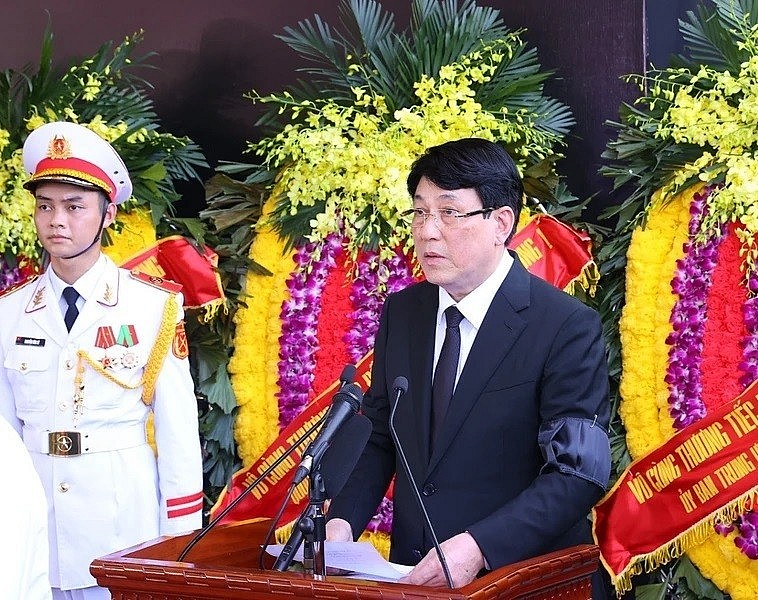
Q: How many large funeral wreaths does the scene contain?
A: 3